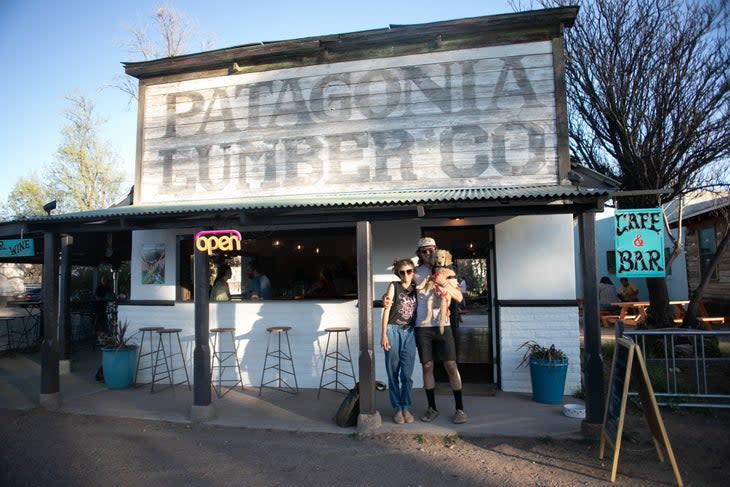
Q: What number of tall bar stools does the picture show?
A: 5